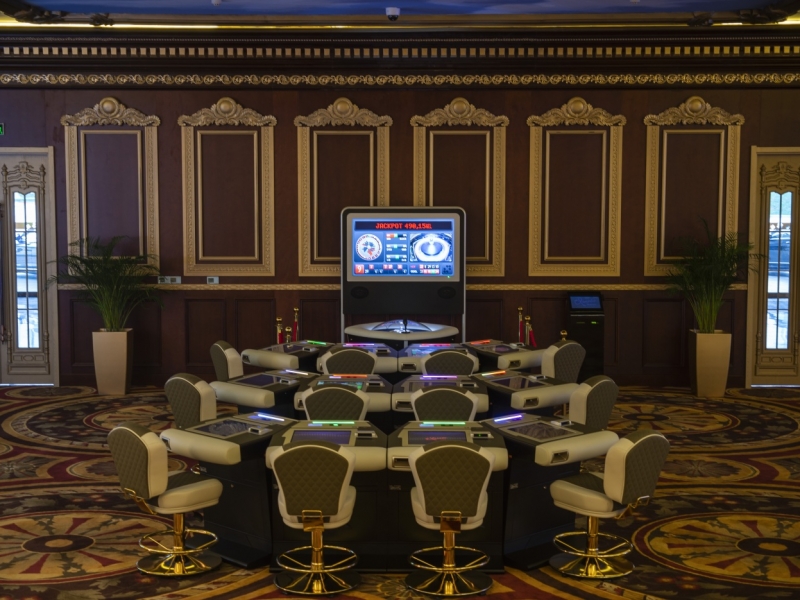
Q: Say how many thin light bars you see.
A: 12